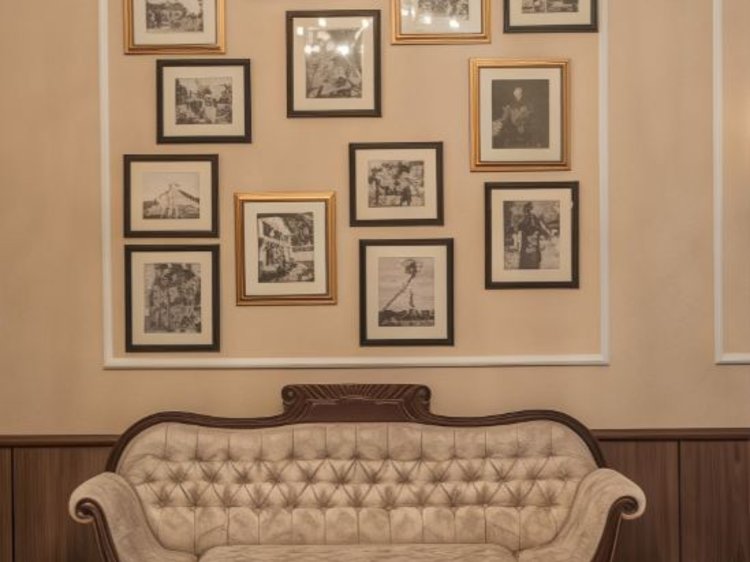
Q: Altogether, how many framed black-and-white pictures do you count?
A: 12